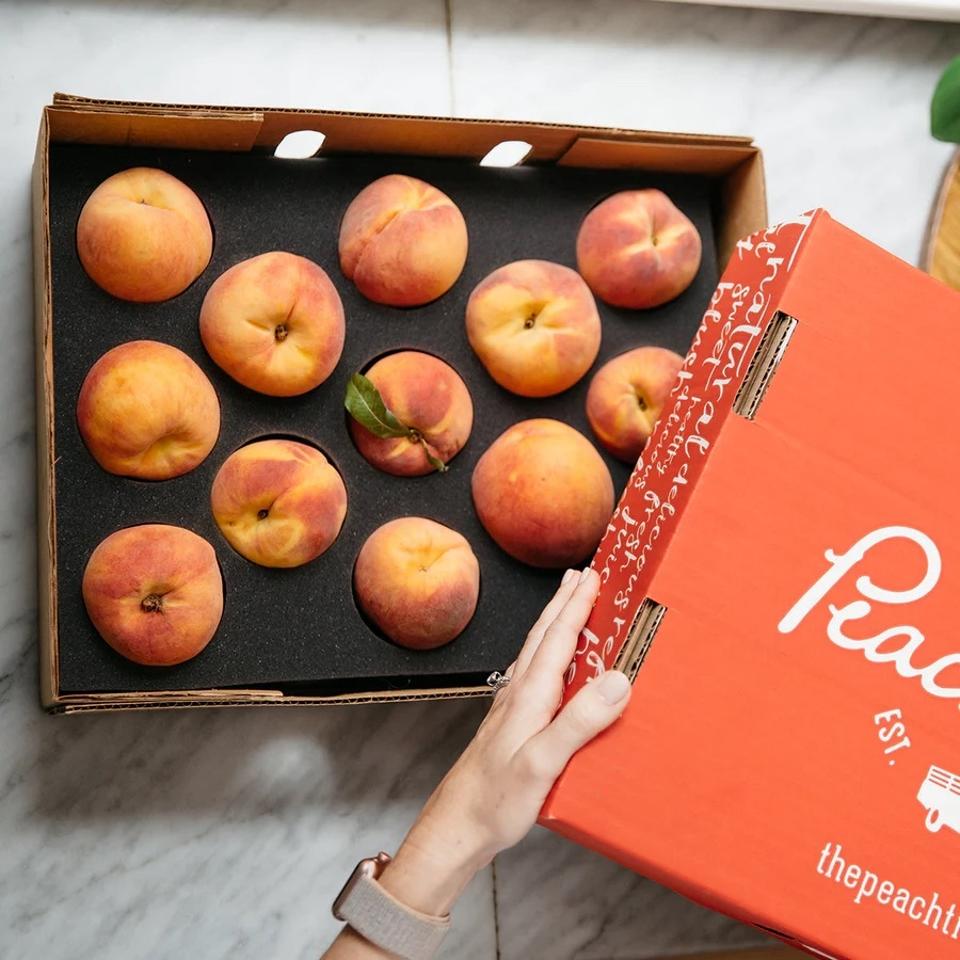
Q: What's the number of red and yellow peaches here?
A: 12